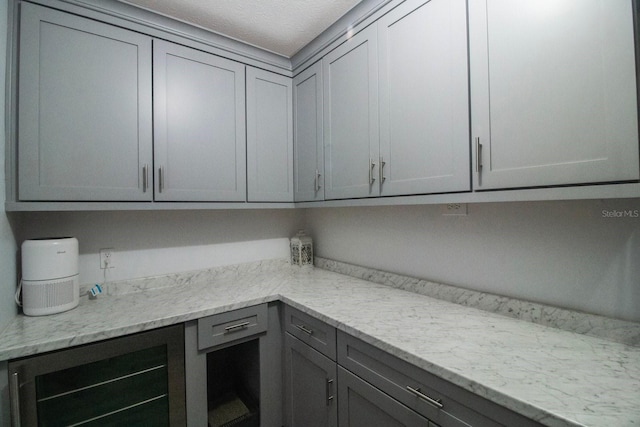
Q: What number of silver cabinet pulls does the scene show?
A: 10